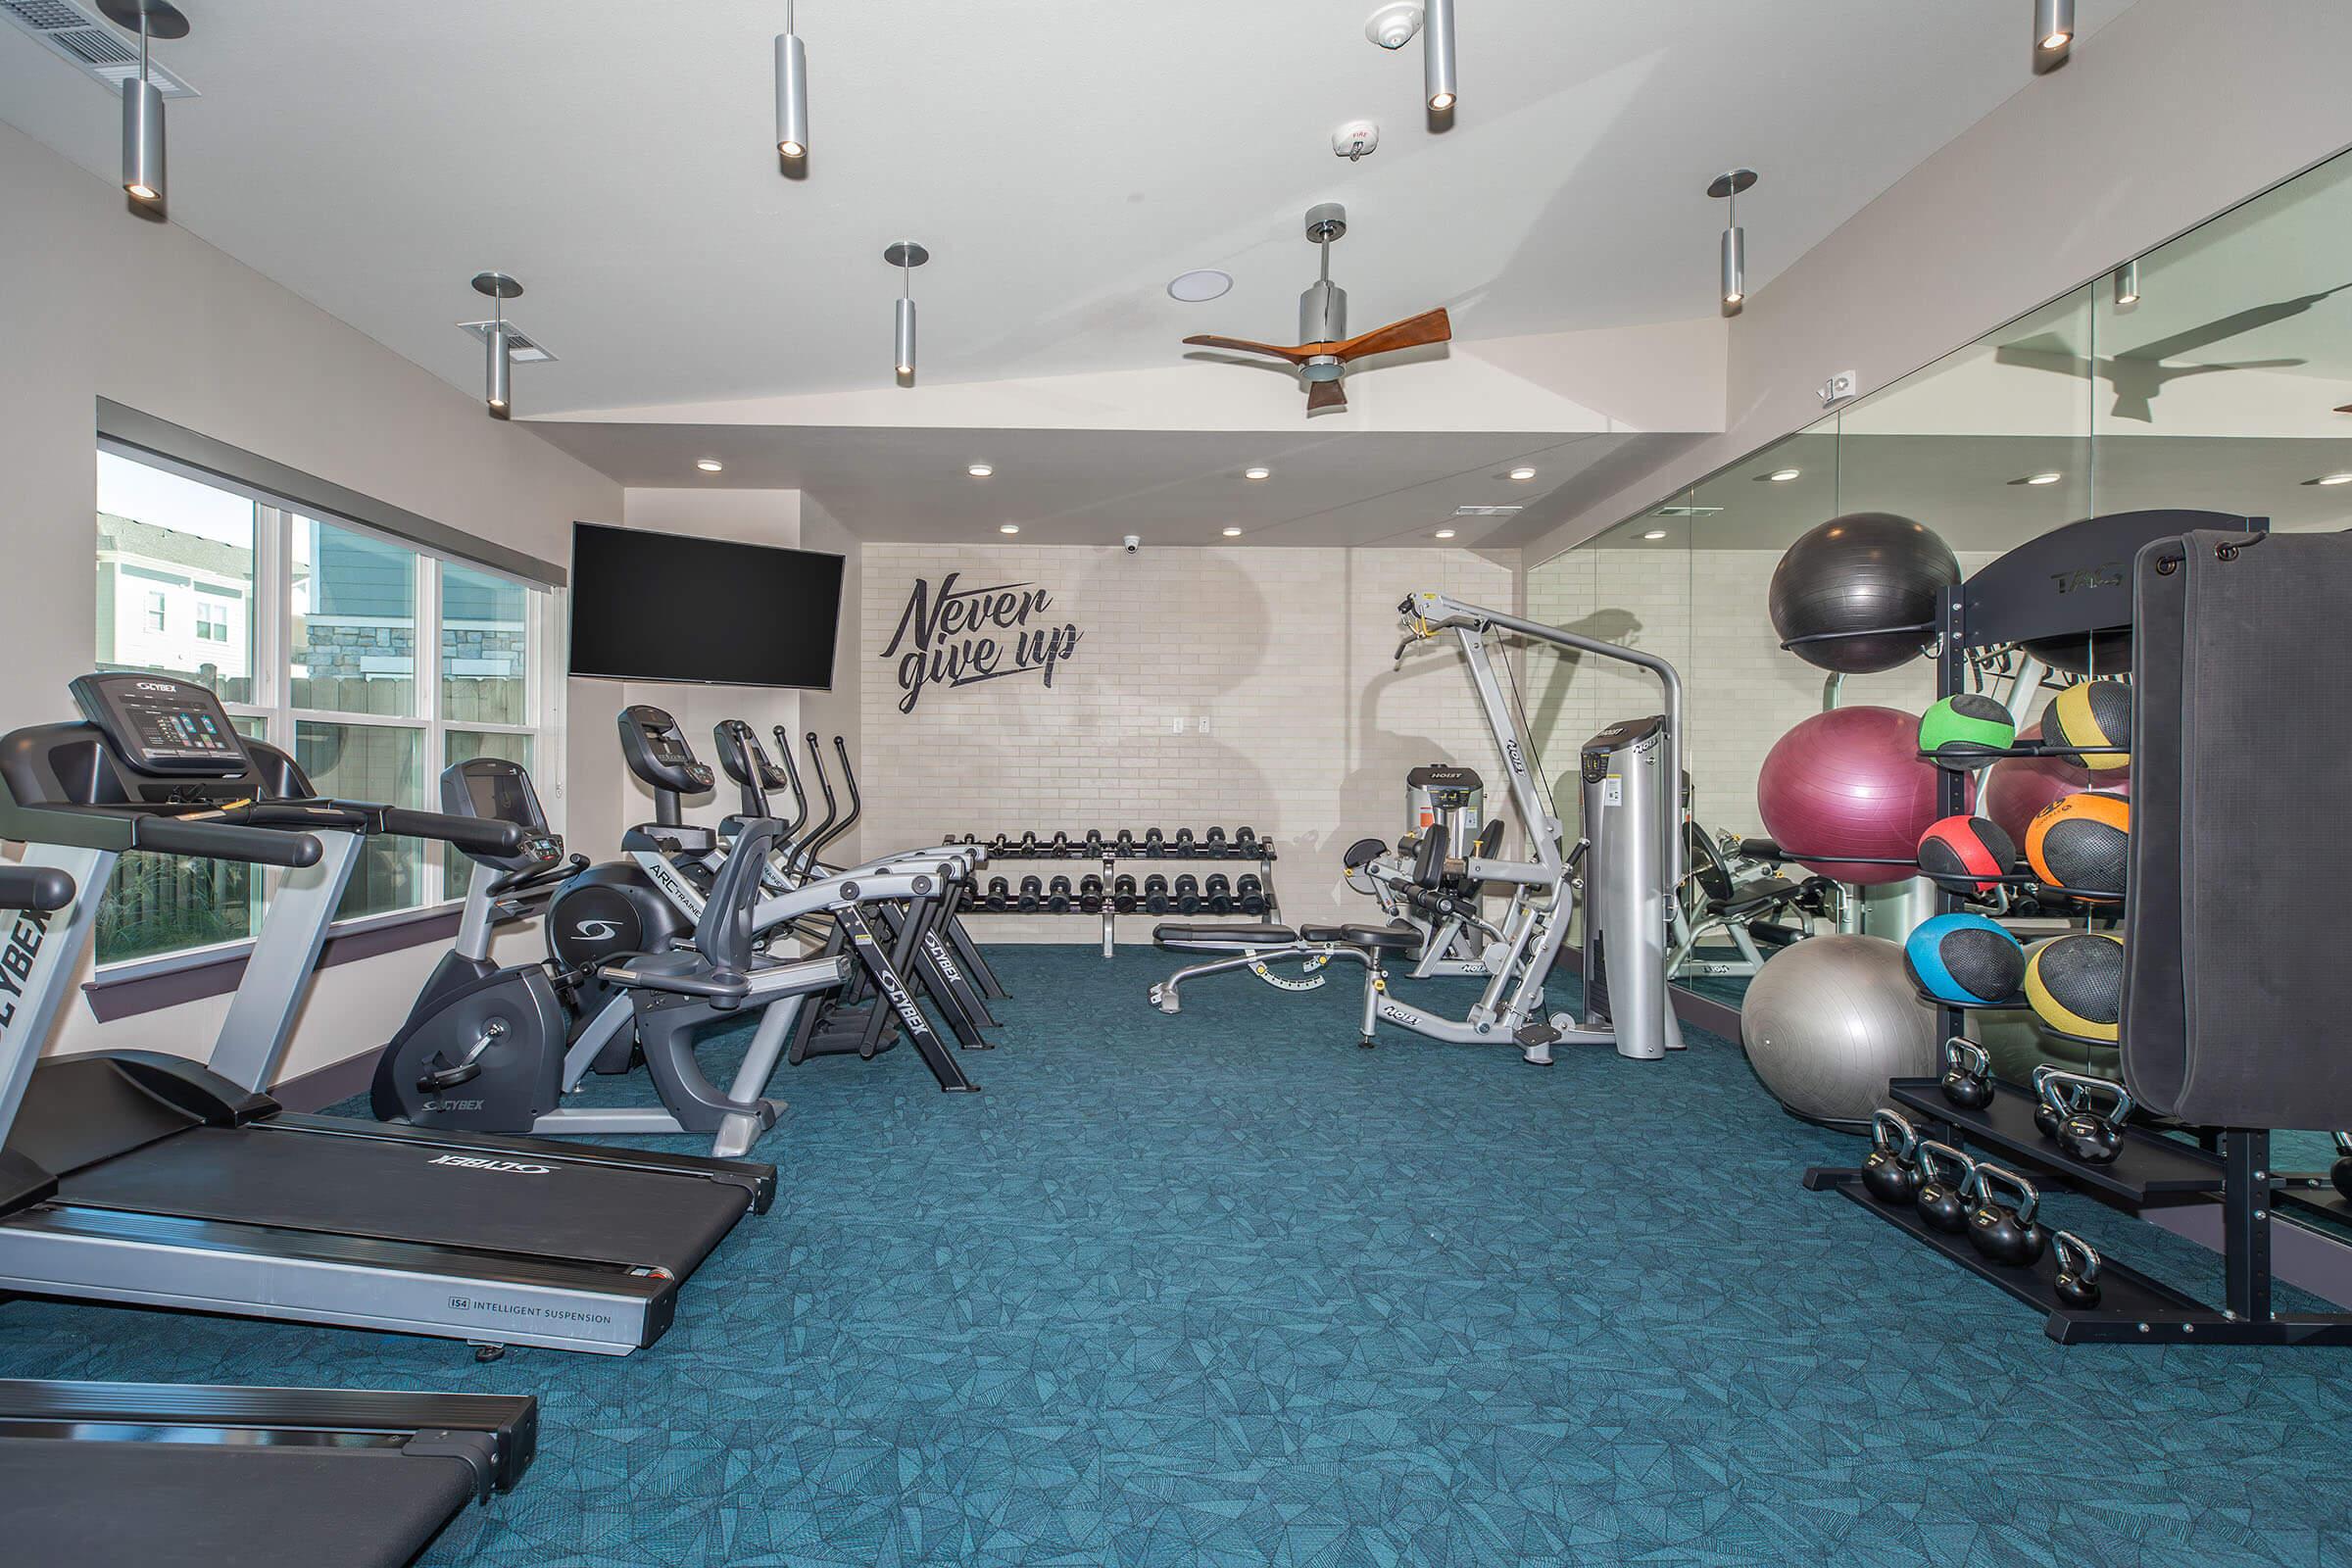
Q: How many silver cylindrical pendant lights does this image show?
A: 7